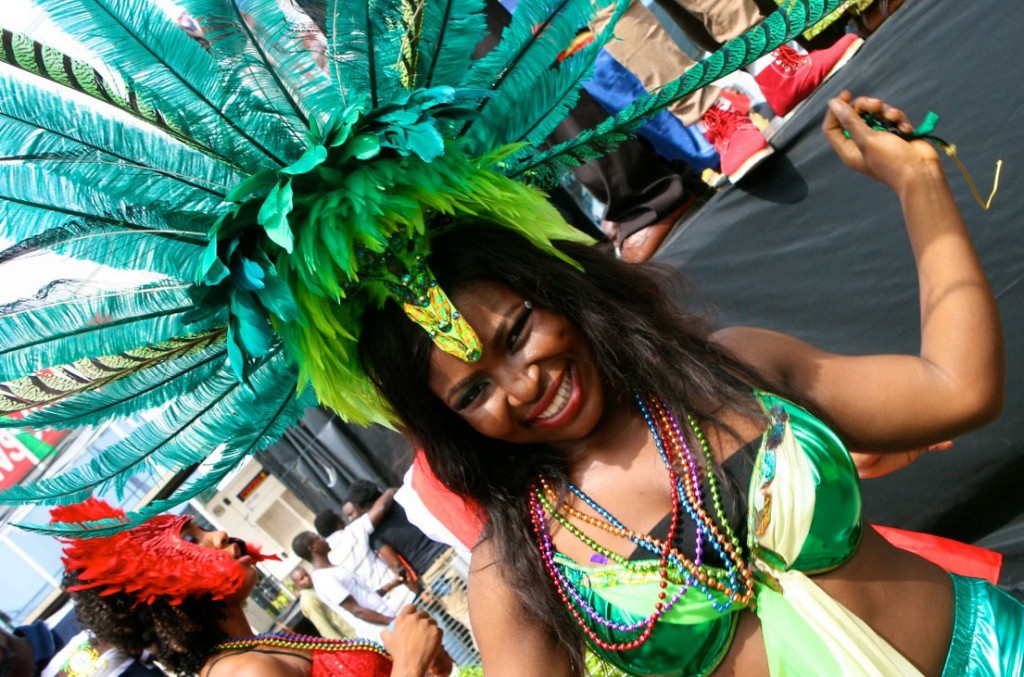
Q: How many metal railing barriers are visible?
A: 1